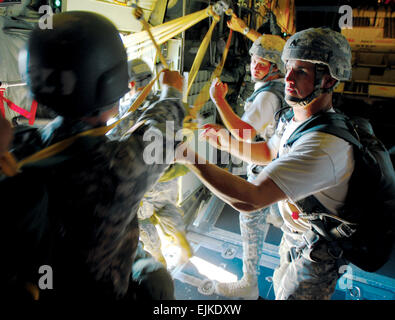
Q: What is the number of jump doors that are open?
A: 1